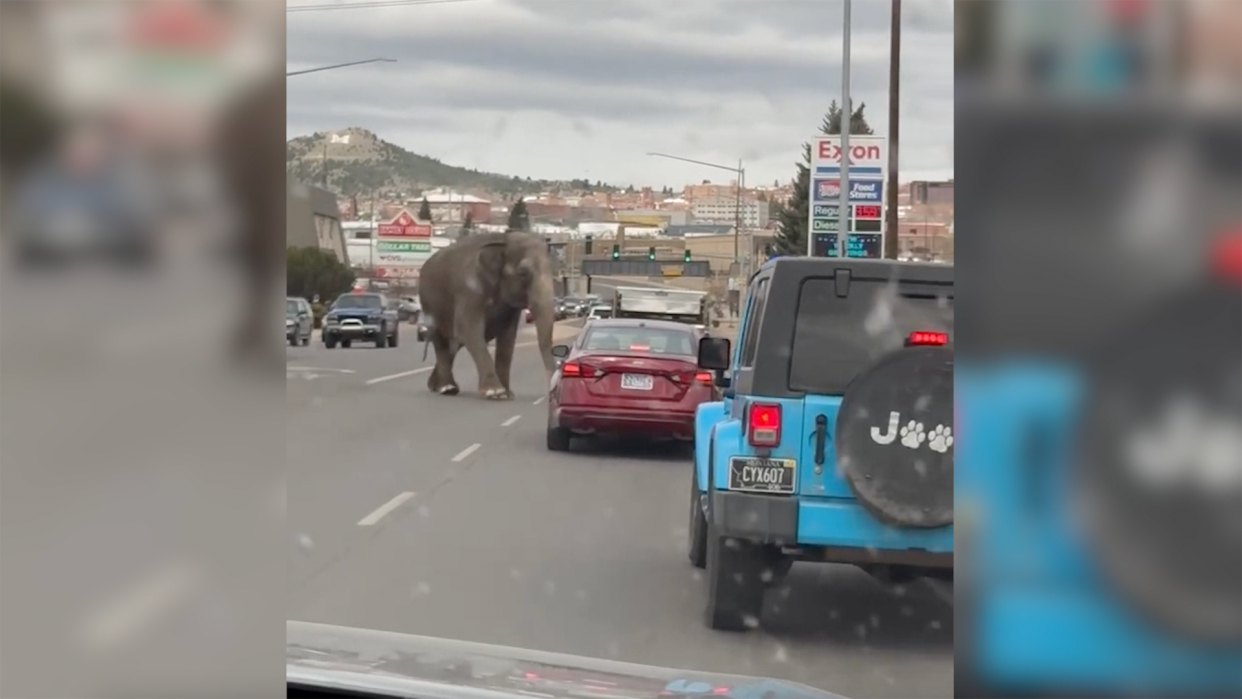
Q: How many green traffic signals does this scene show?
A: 3